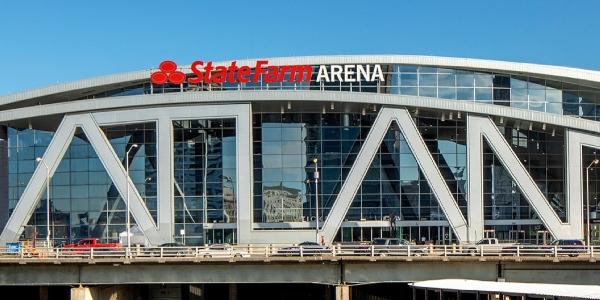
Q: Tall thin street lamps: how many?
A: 4